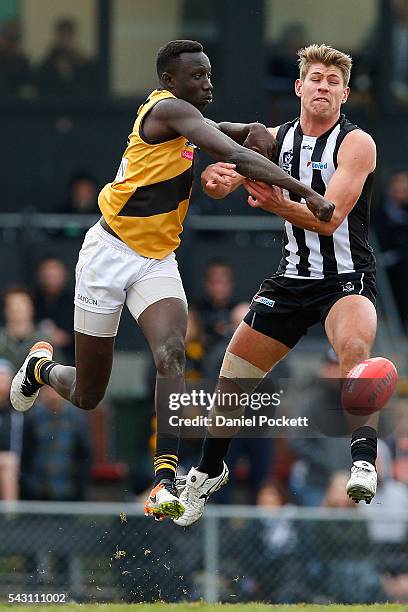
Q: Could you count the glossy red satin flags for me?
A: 0